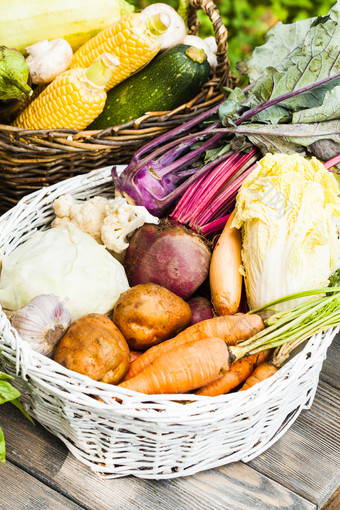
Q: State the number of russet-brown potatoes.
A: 2